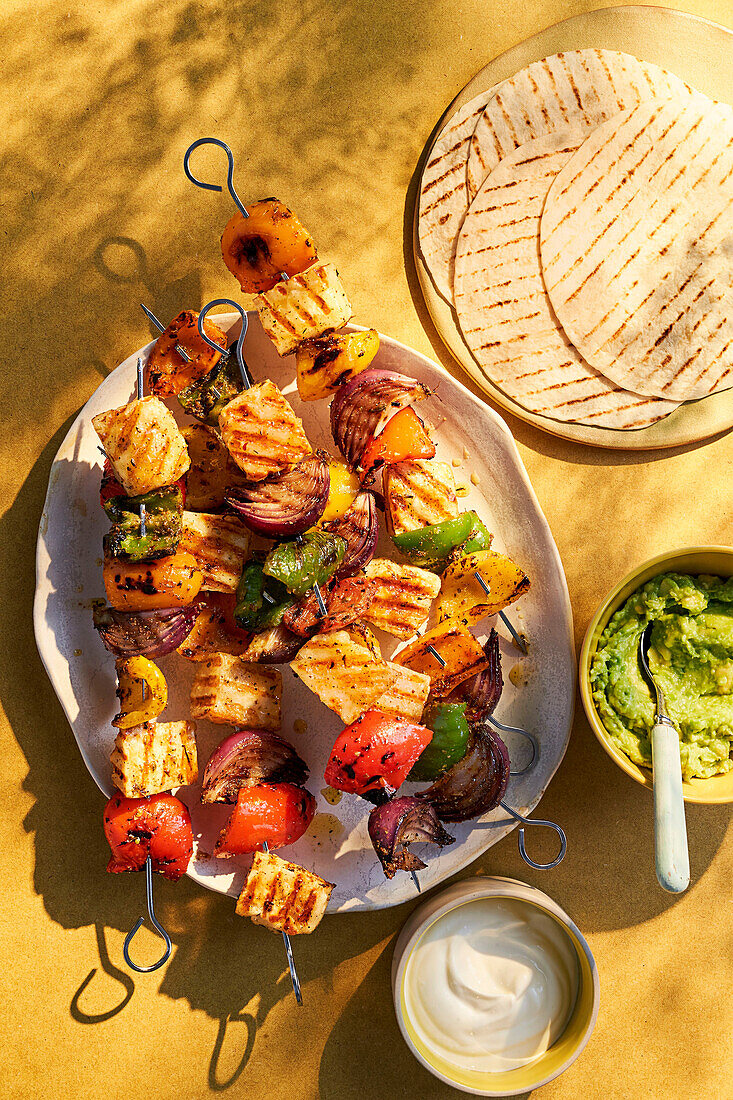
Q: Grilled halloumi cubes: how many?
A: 11